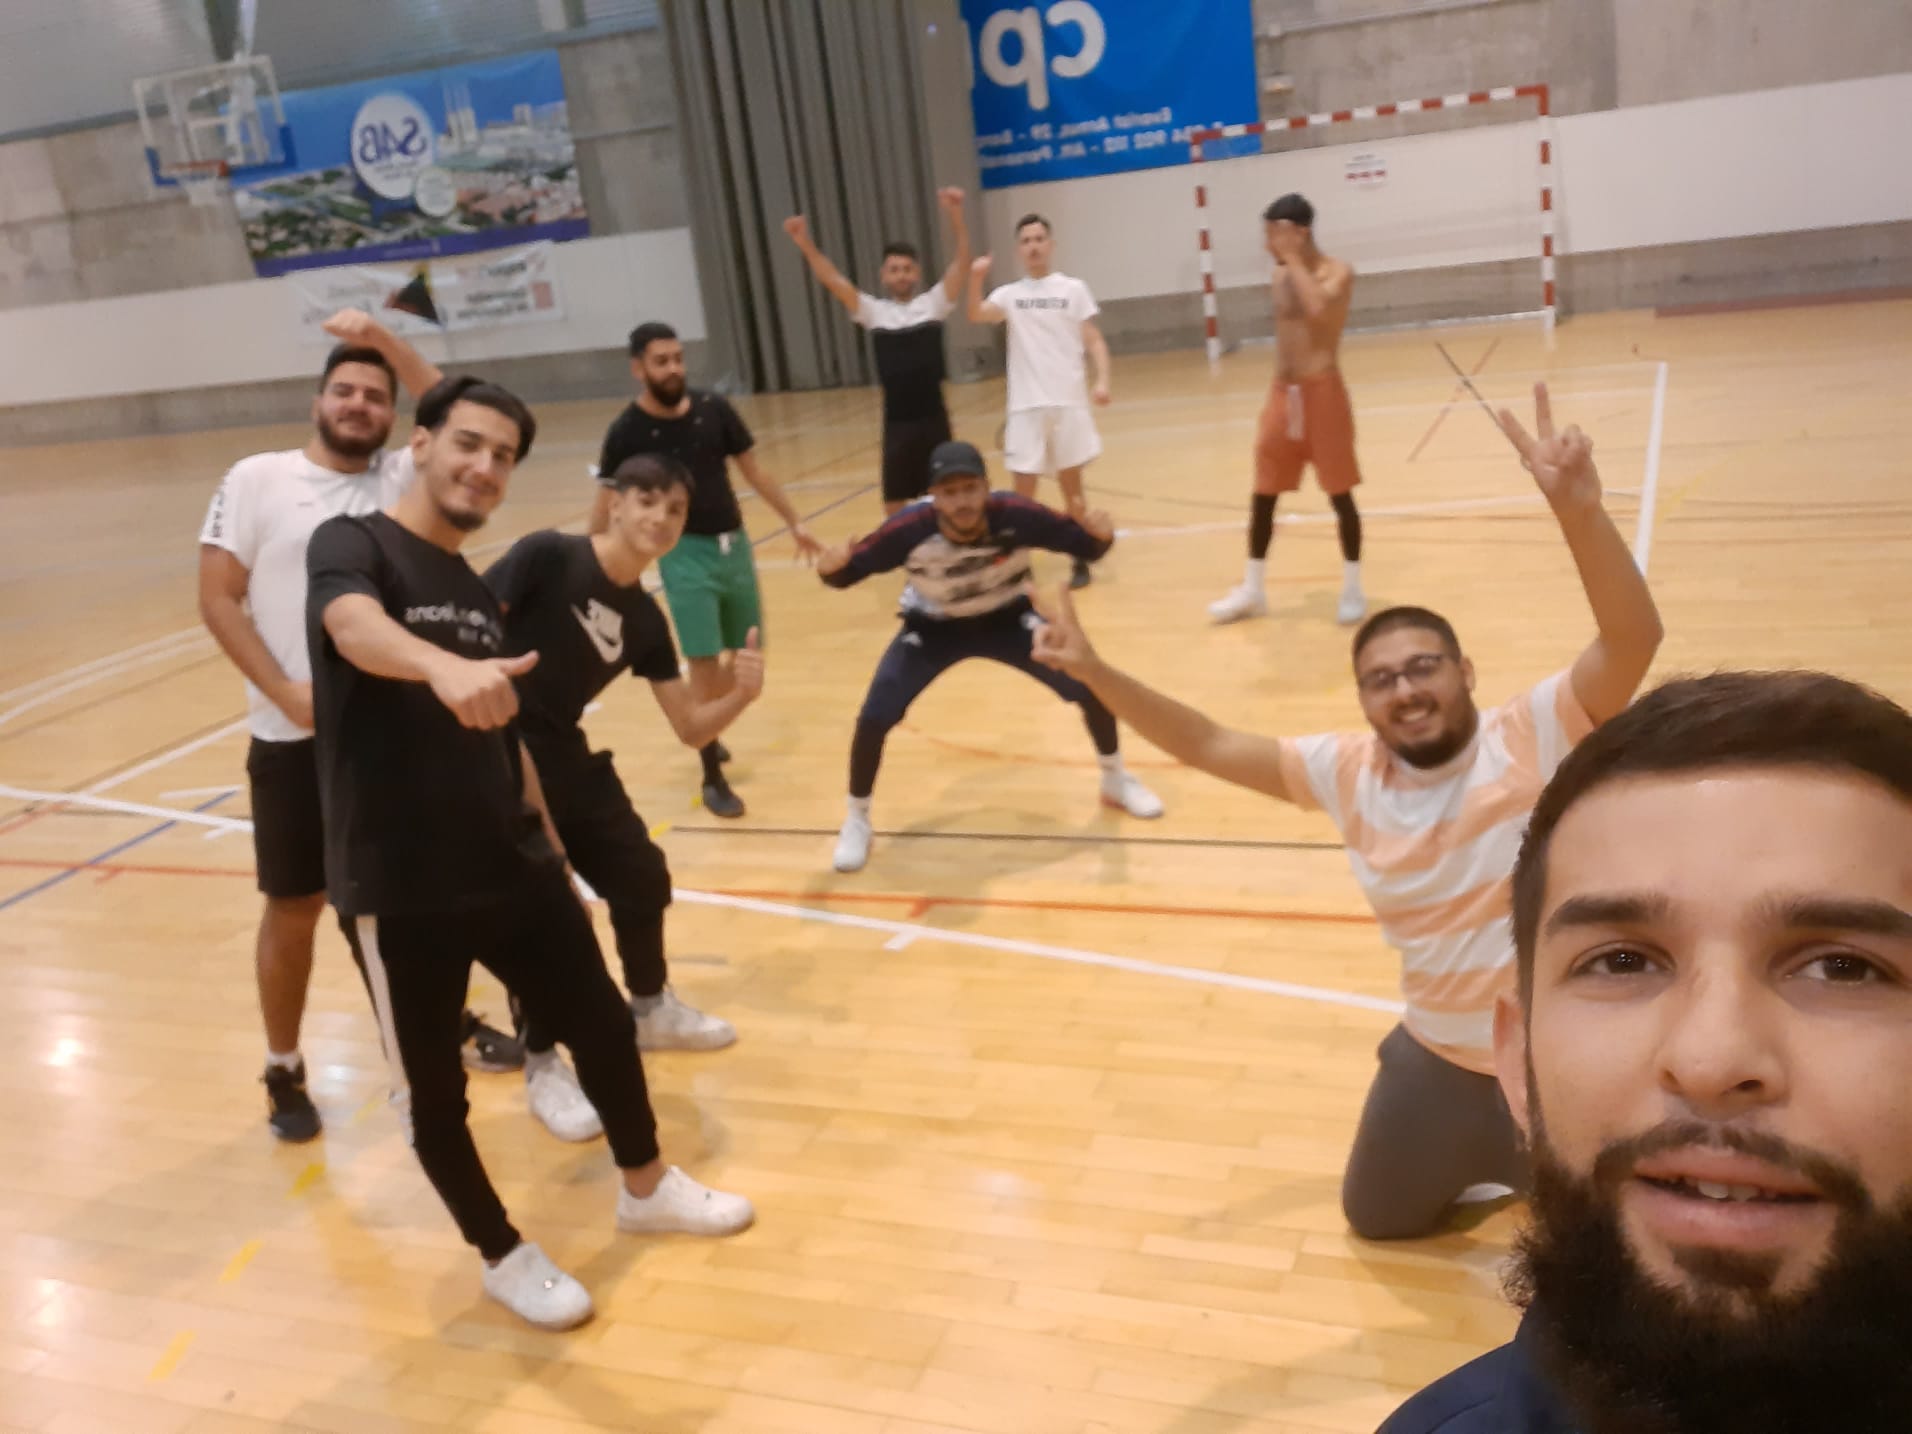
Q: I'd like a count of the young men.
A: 10